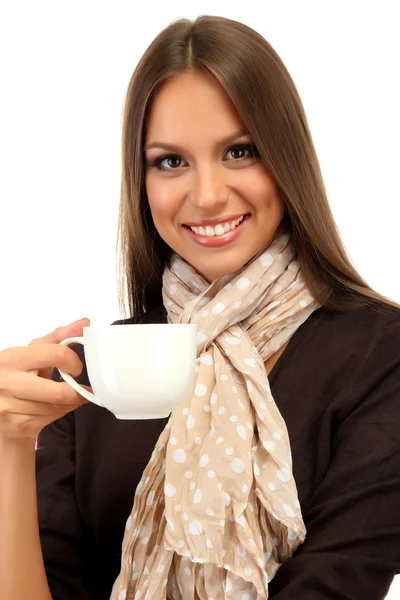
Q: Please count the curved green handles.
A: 0